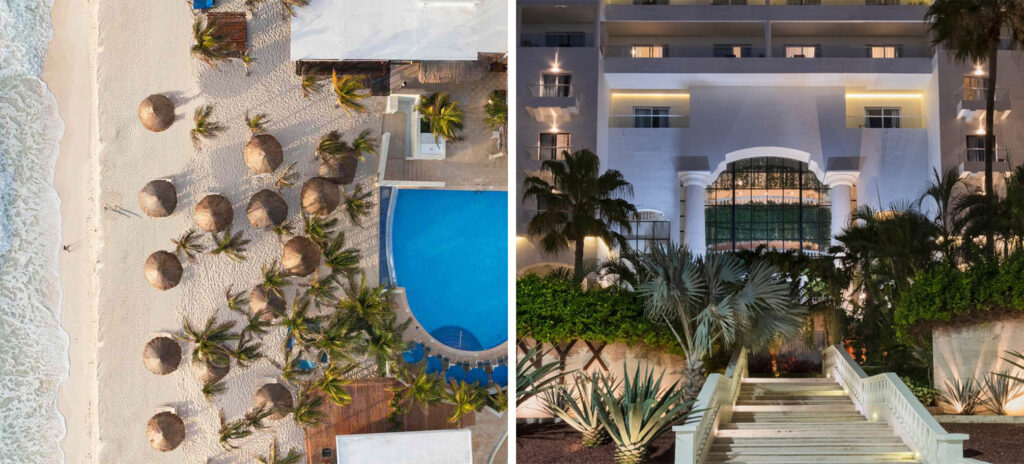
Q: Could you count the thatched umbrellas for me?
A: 14